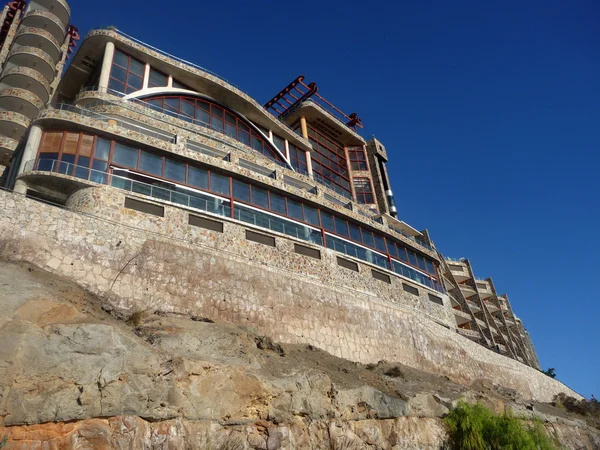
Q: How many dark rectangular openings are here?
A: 8